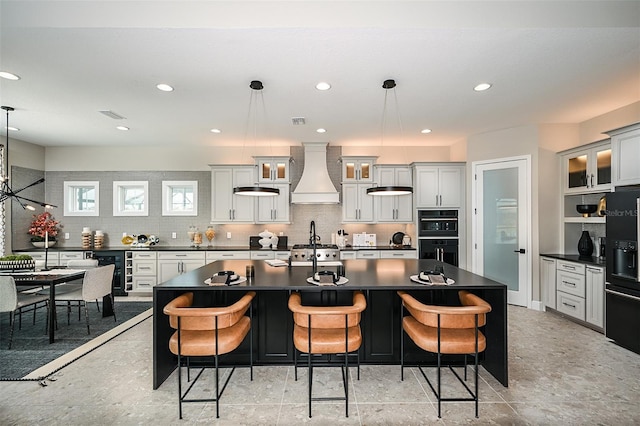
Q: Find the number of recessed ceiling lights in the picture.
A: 9